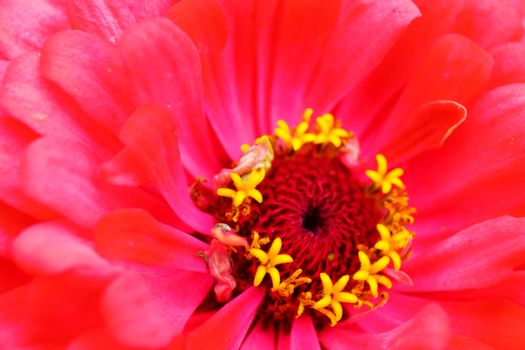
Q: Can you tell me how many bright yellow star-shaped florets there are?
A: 8